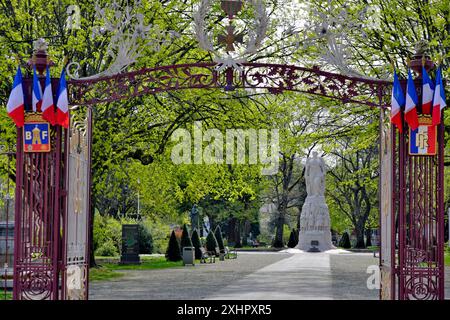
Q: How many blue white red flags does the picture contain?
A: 8